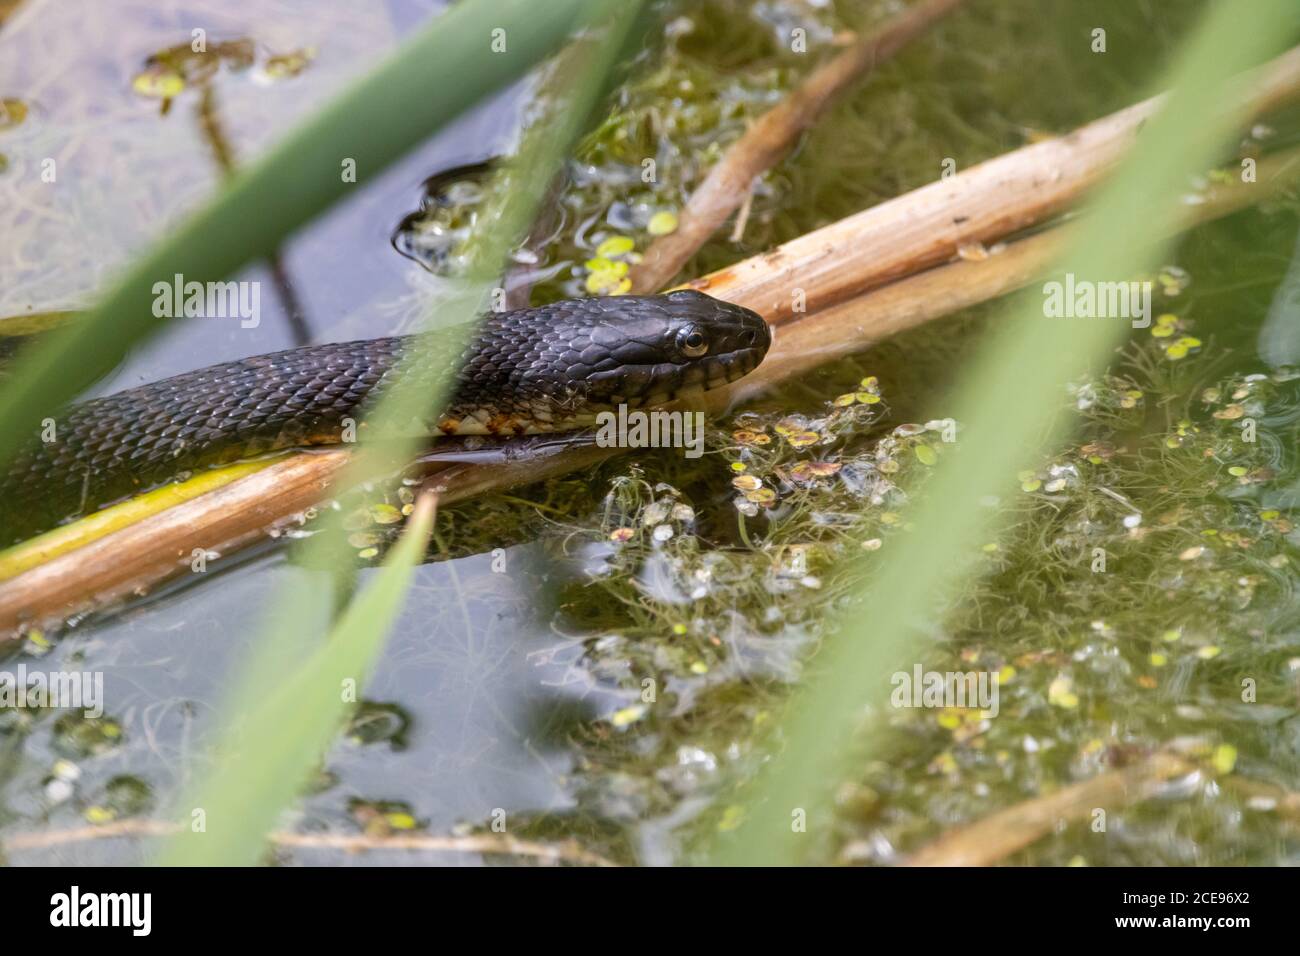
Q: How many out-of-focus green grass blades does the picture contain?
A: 4